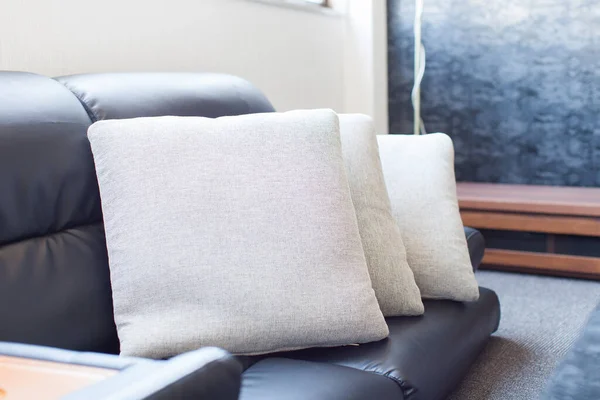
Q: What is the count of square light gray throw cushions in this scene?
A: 3